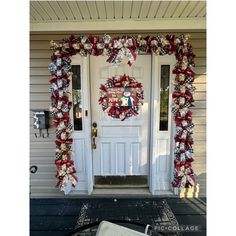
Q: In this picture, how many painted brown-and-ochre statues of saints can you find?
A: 0